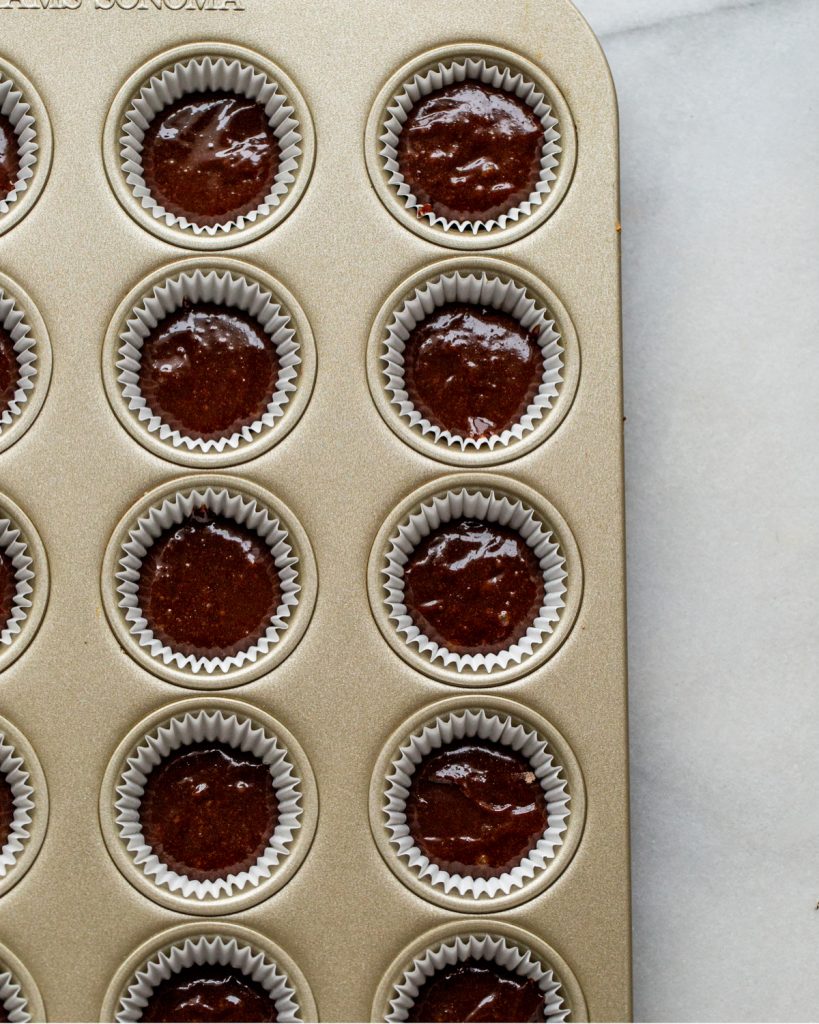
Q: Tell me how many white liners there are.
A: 15